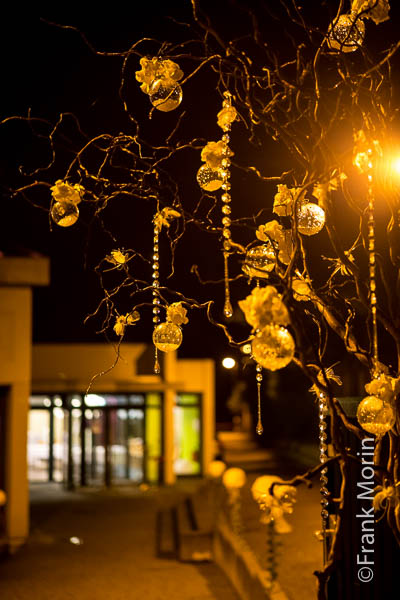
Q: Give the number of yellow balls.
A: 9